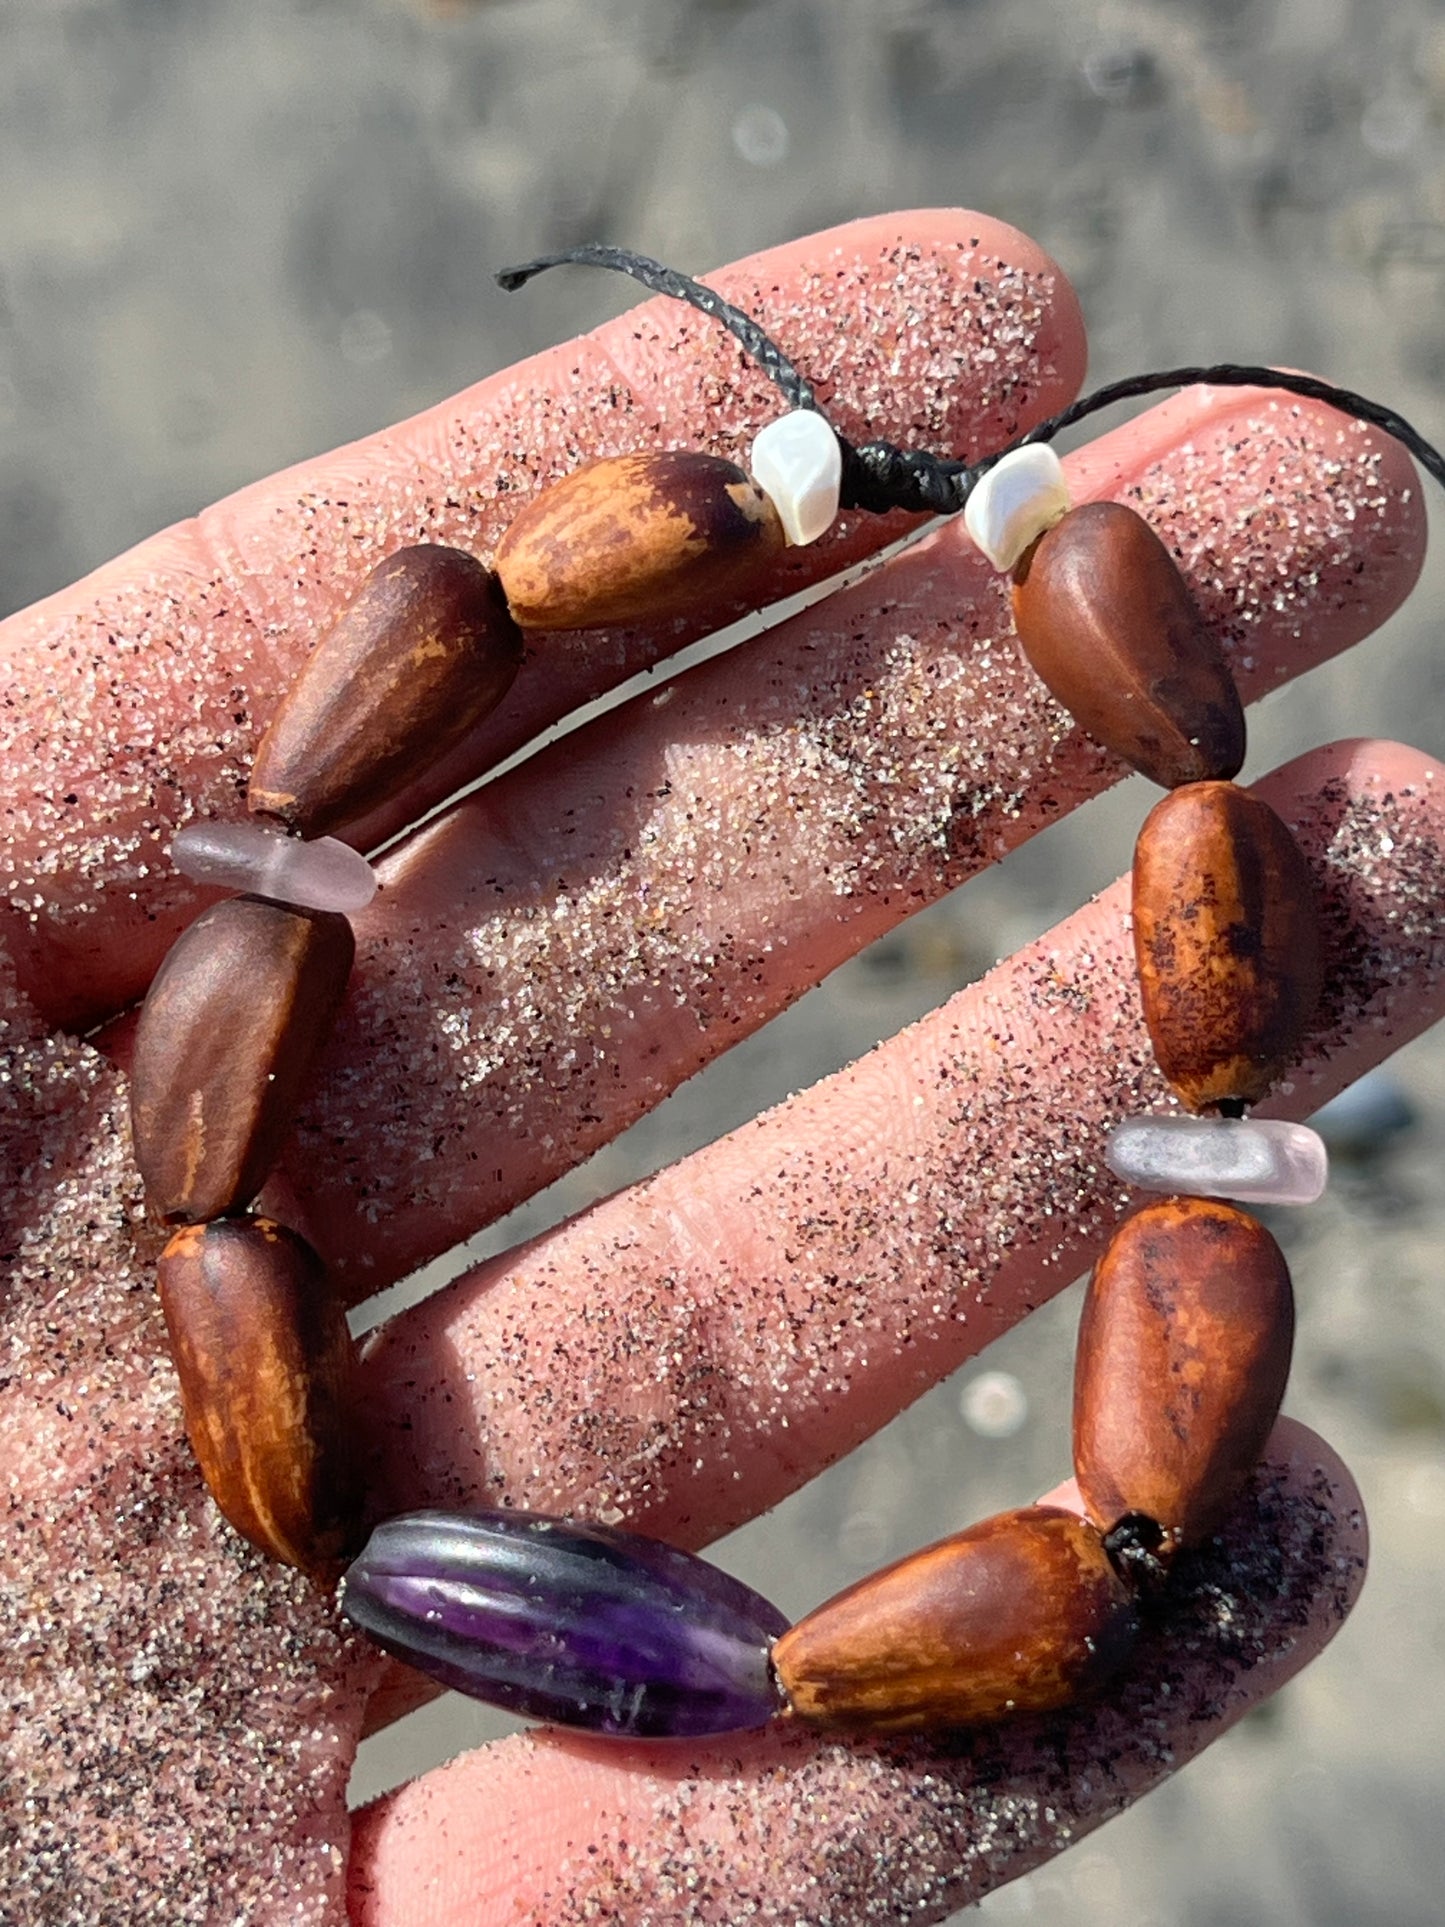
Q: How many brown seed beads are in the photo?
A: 8